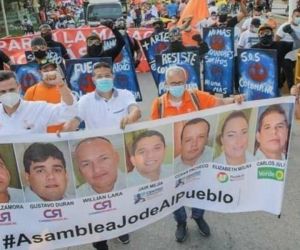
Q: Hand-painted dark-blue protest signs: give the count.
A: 8